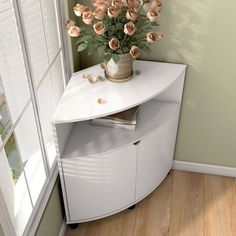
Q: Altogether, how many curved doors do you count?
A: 2